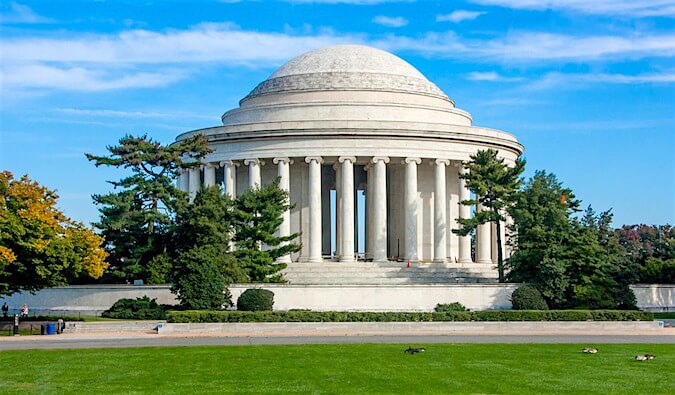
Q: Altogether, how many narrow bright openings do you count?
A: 2